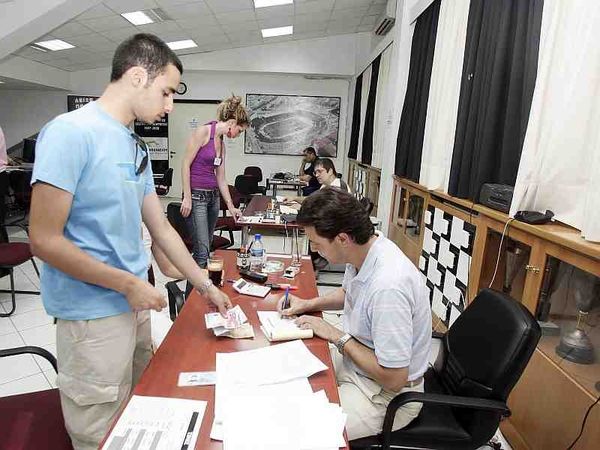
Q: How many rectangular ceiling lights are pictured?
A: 5